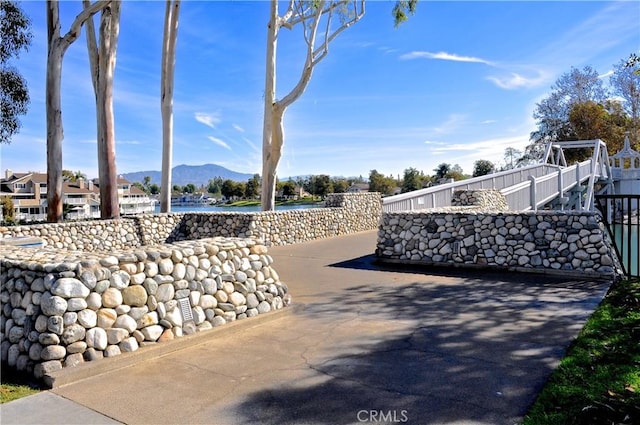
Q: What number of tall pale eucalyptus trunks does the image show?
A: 4